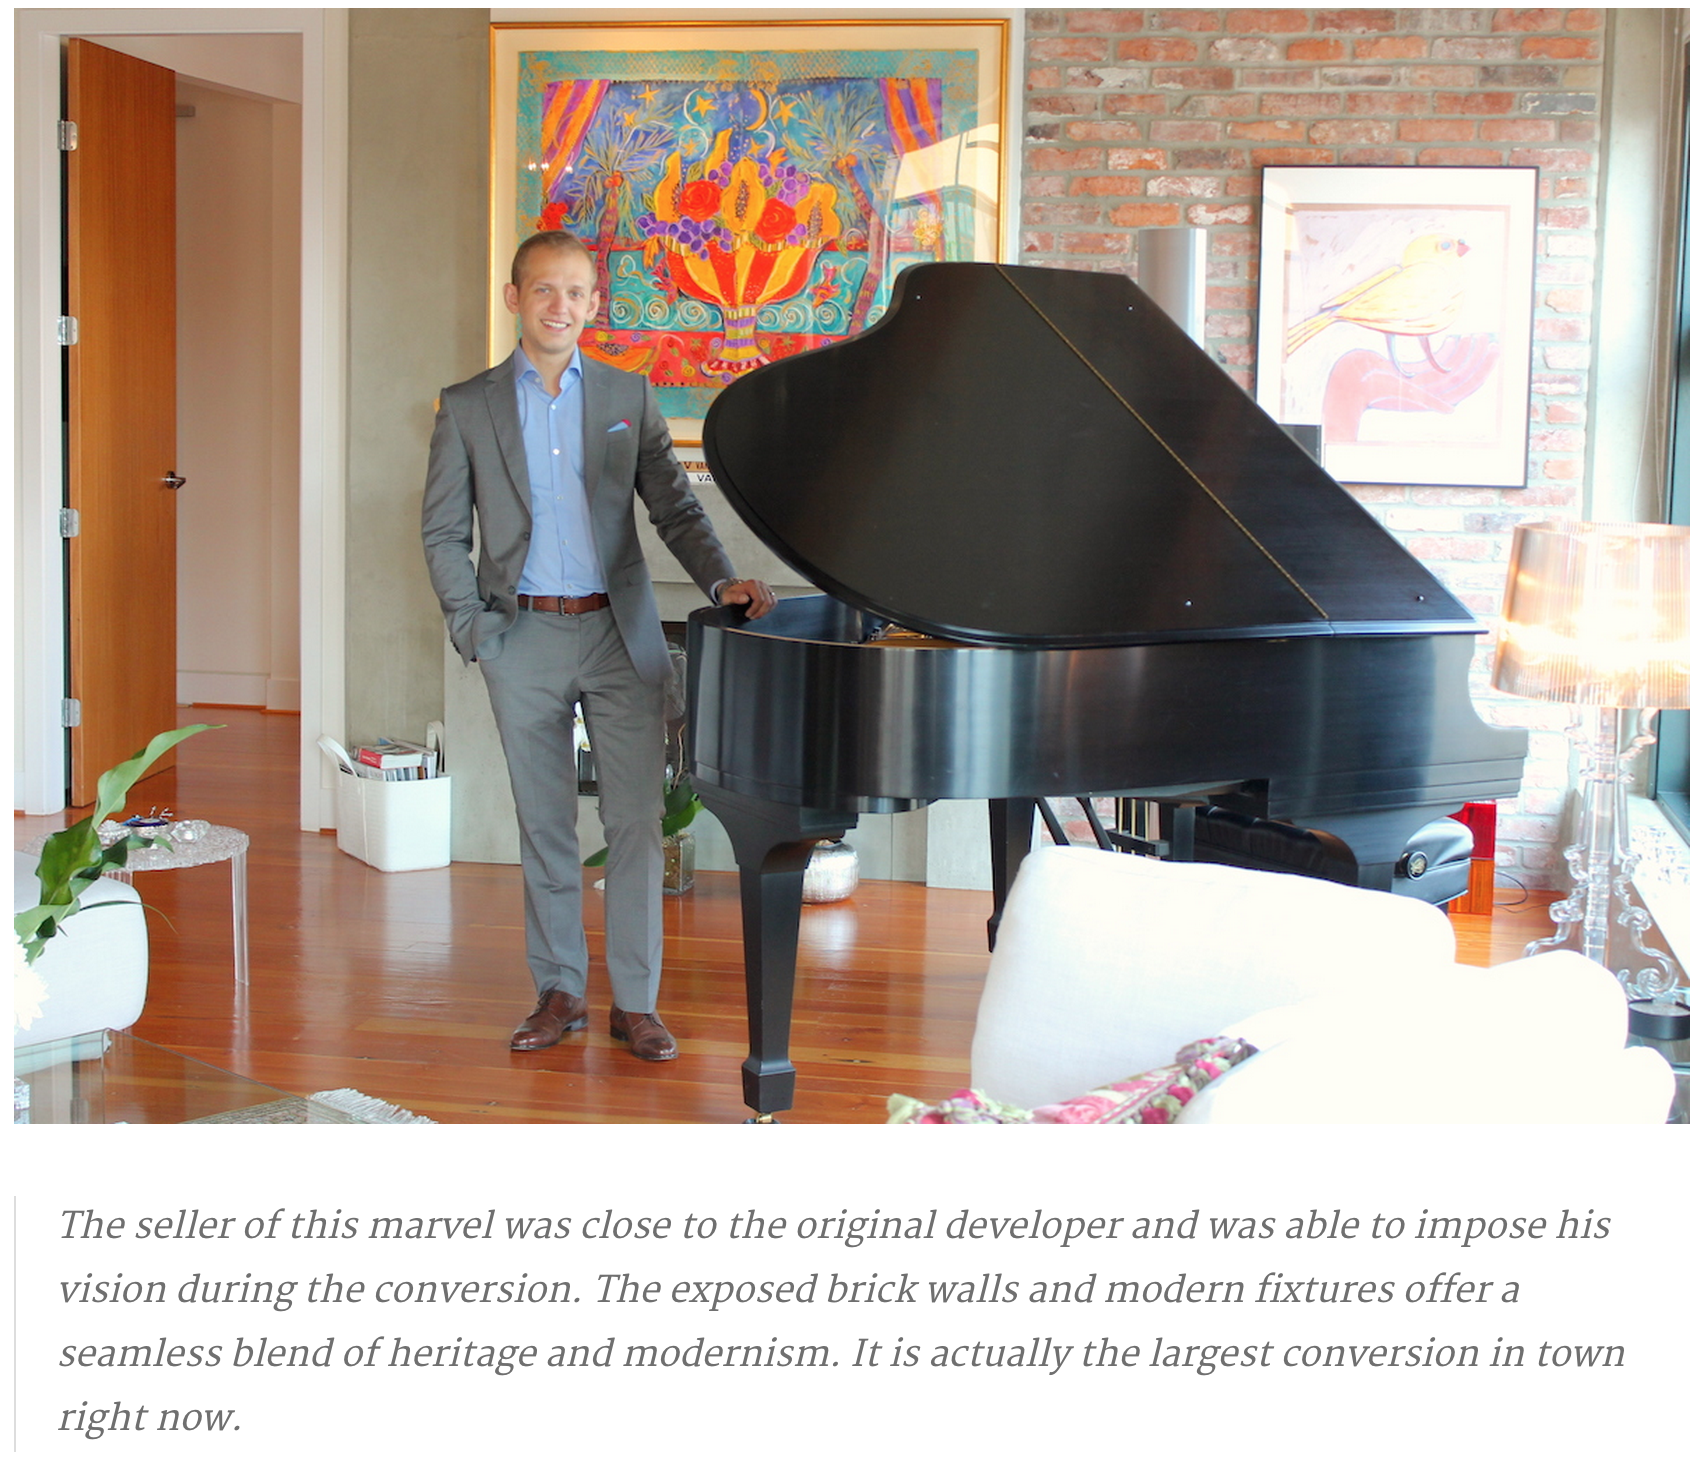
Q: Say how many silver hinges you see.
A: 4